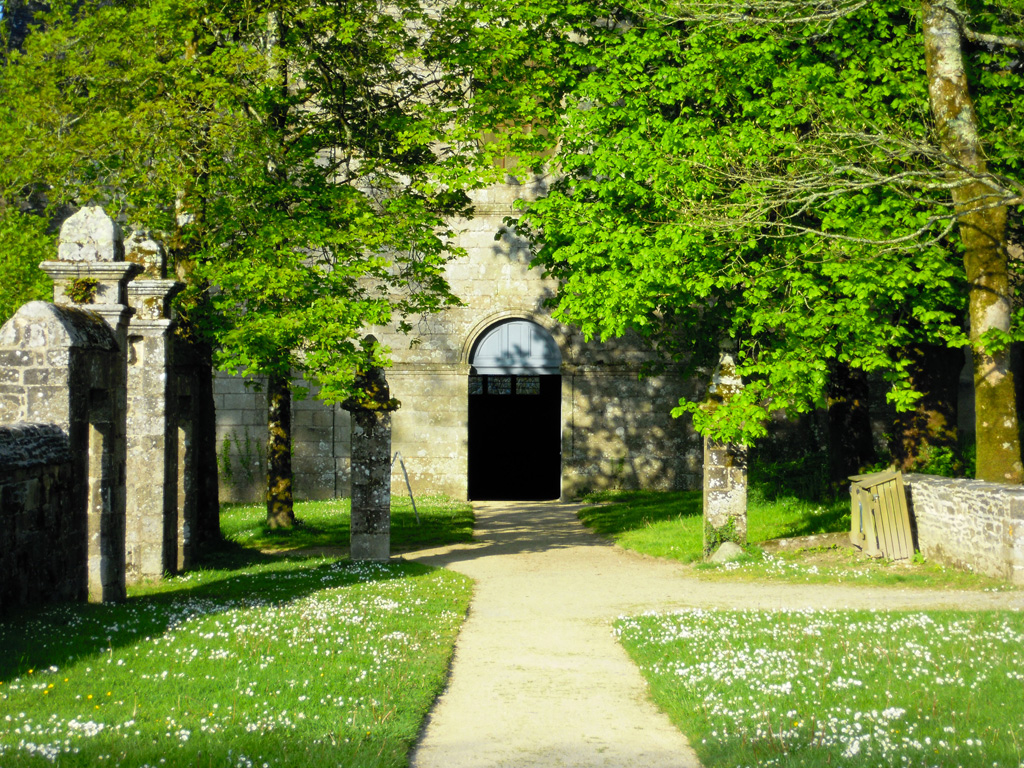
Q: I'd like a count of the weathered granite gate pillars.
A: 4